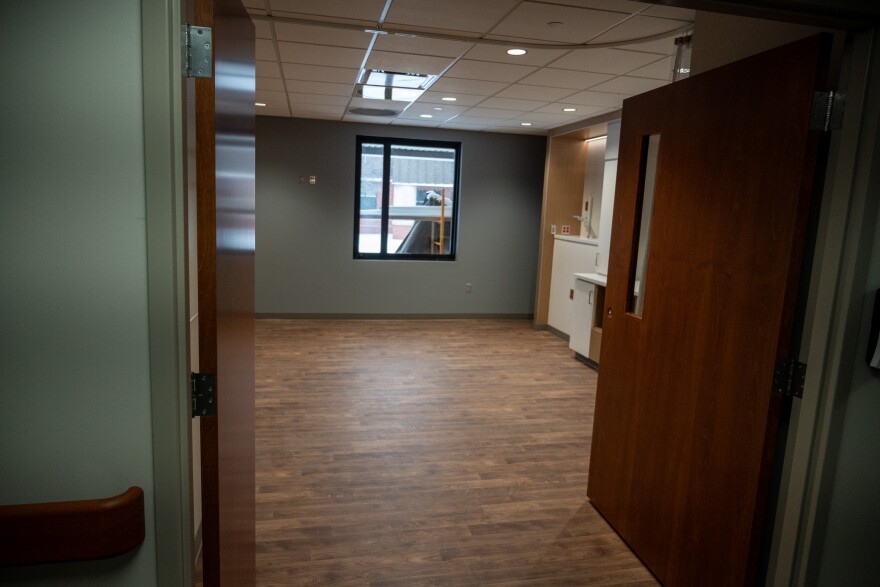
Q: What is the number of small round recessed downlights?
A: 6